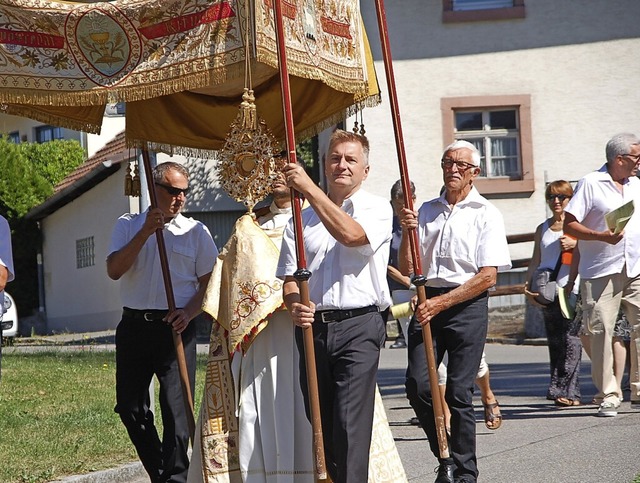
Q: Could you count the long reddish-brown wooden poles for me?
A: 3